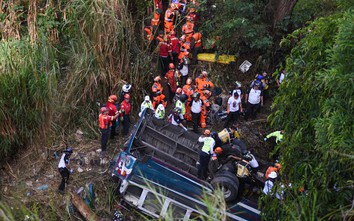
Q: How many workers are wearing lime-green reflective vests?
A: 5